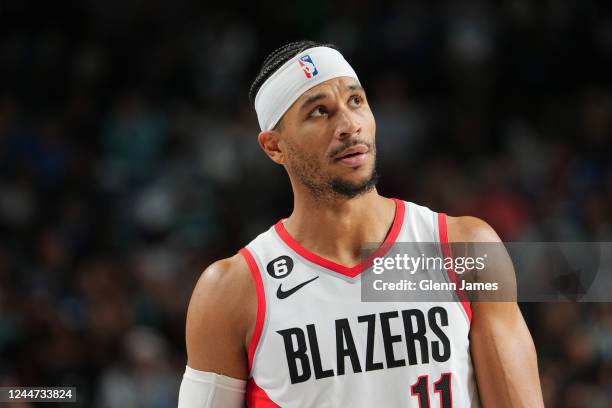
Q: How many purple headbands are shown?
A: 0